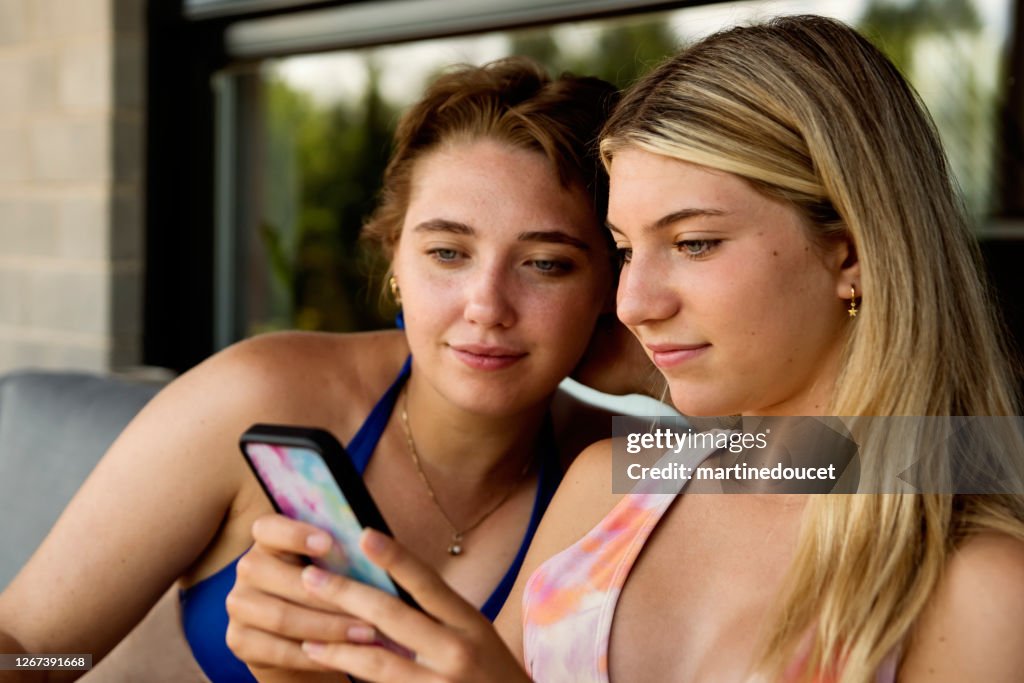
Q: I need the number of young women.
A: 2